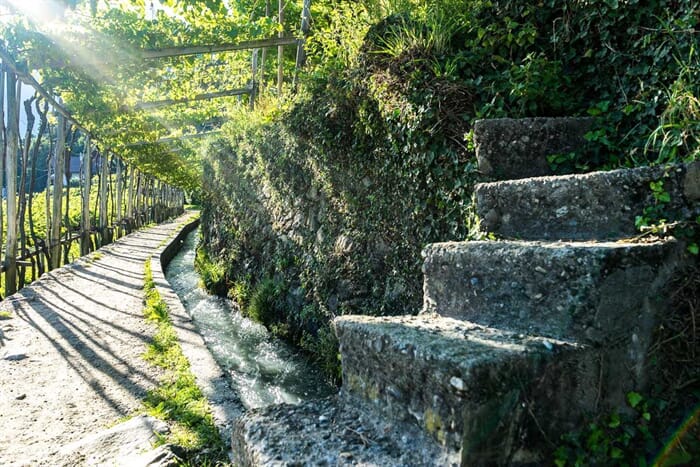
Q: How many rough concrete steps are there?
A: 5